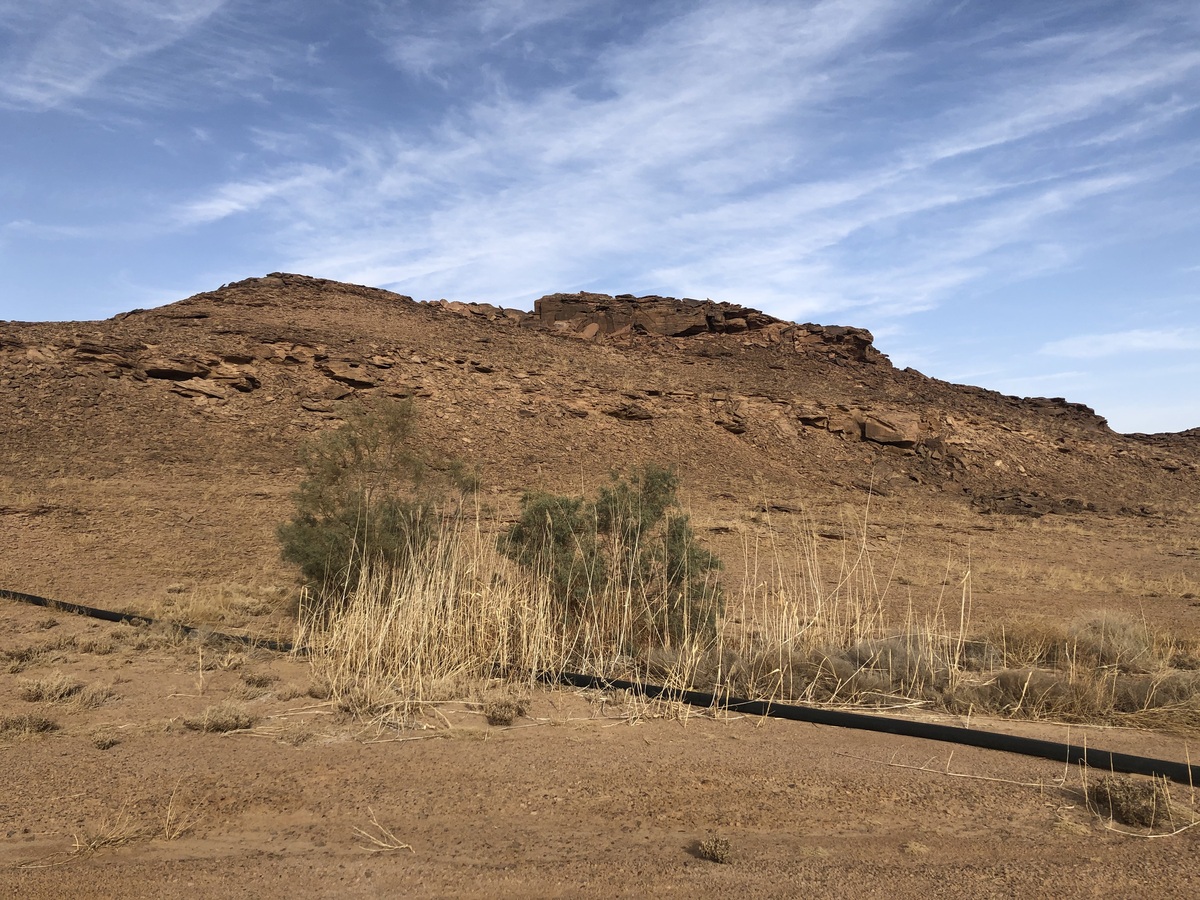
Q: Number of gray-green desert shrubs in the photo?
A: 2